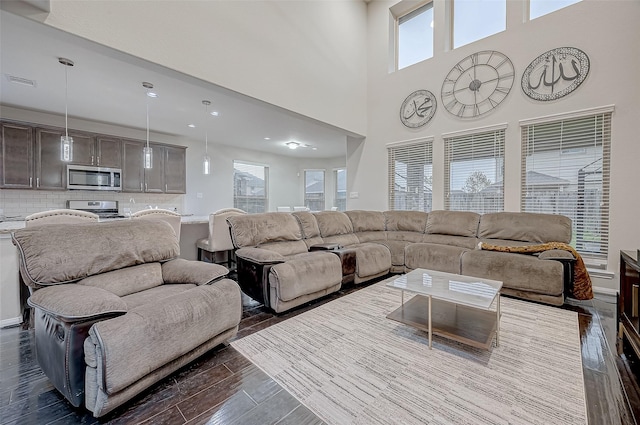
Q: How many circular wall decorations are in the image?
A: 3